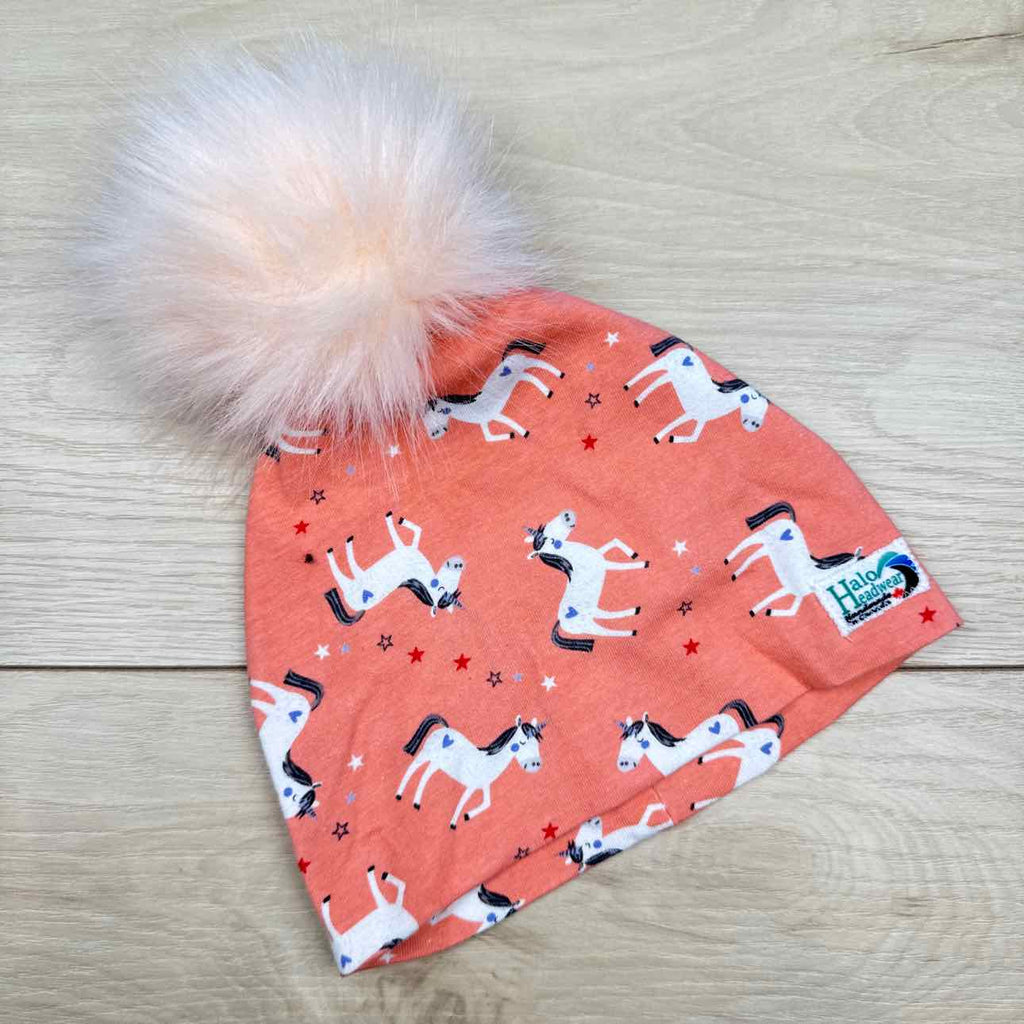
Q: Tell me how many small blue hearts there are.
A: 10